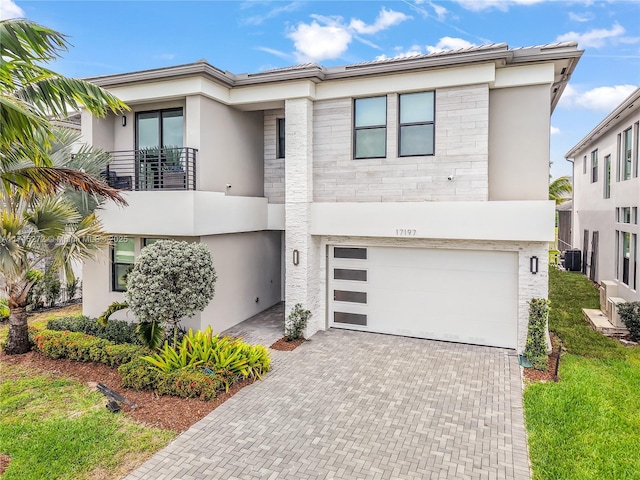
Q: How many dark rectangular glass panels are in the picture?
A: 4